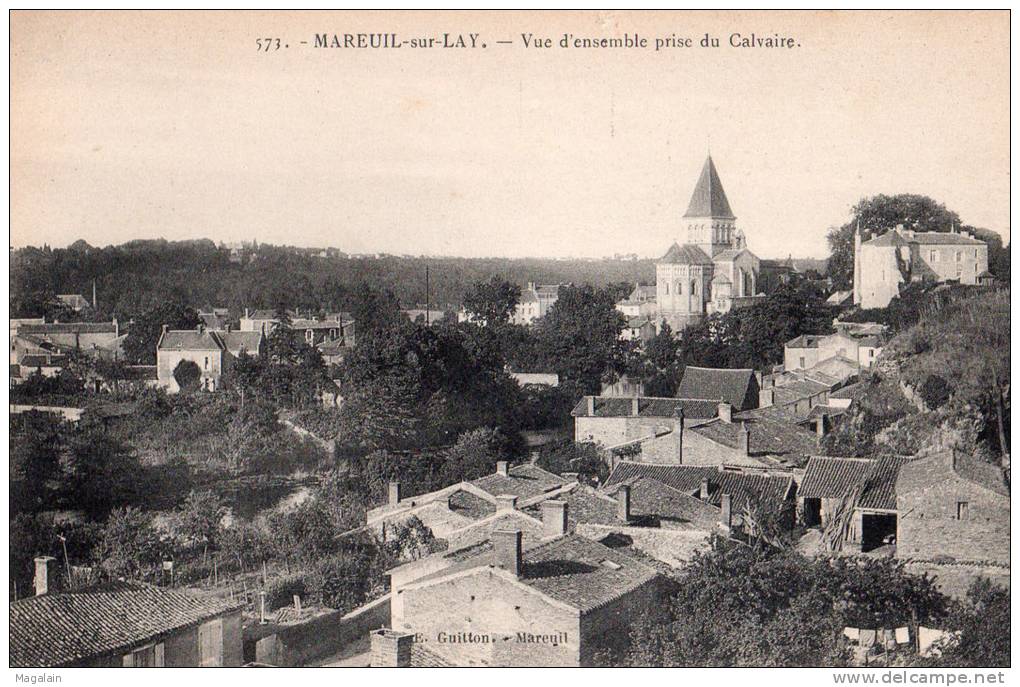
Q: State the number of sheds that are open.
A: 2